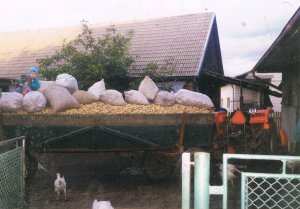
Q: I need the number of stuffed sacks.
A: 12